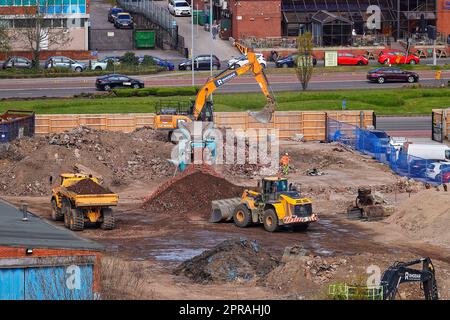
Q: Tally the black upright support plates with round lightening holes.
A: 0